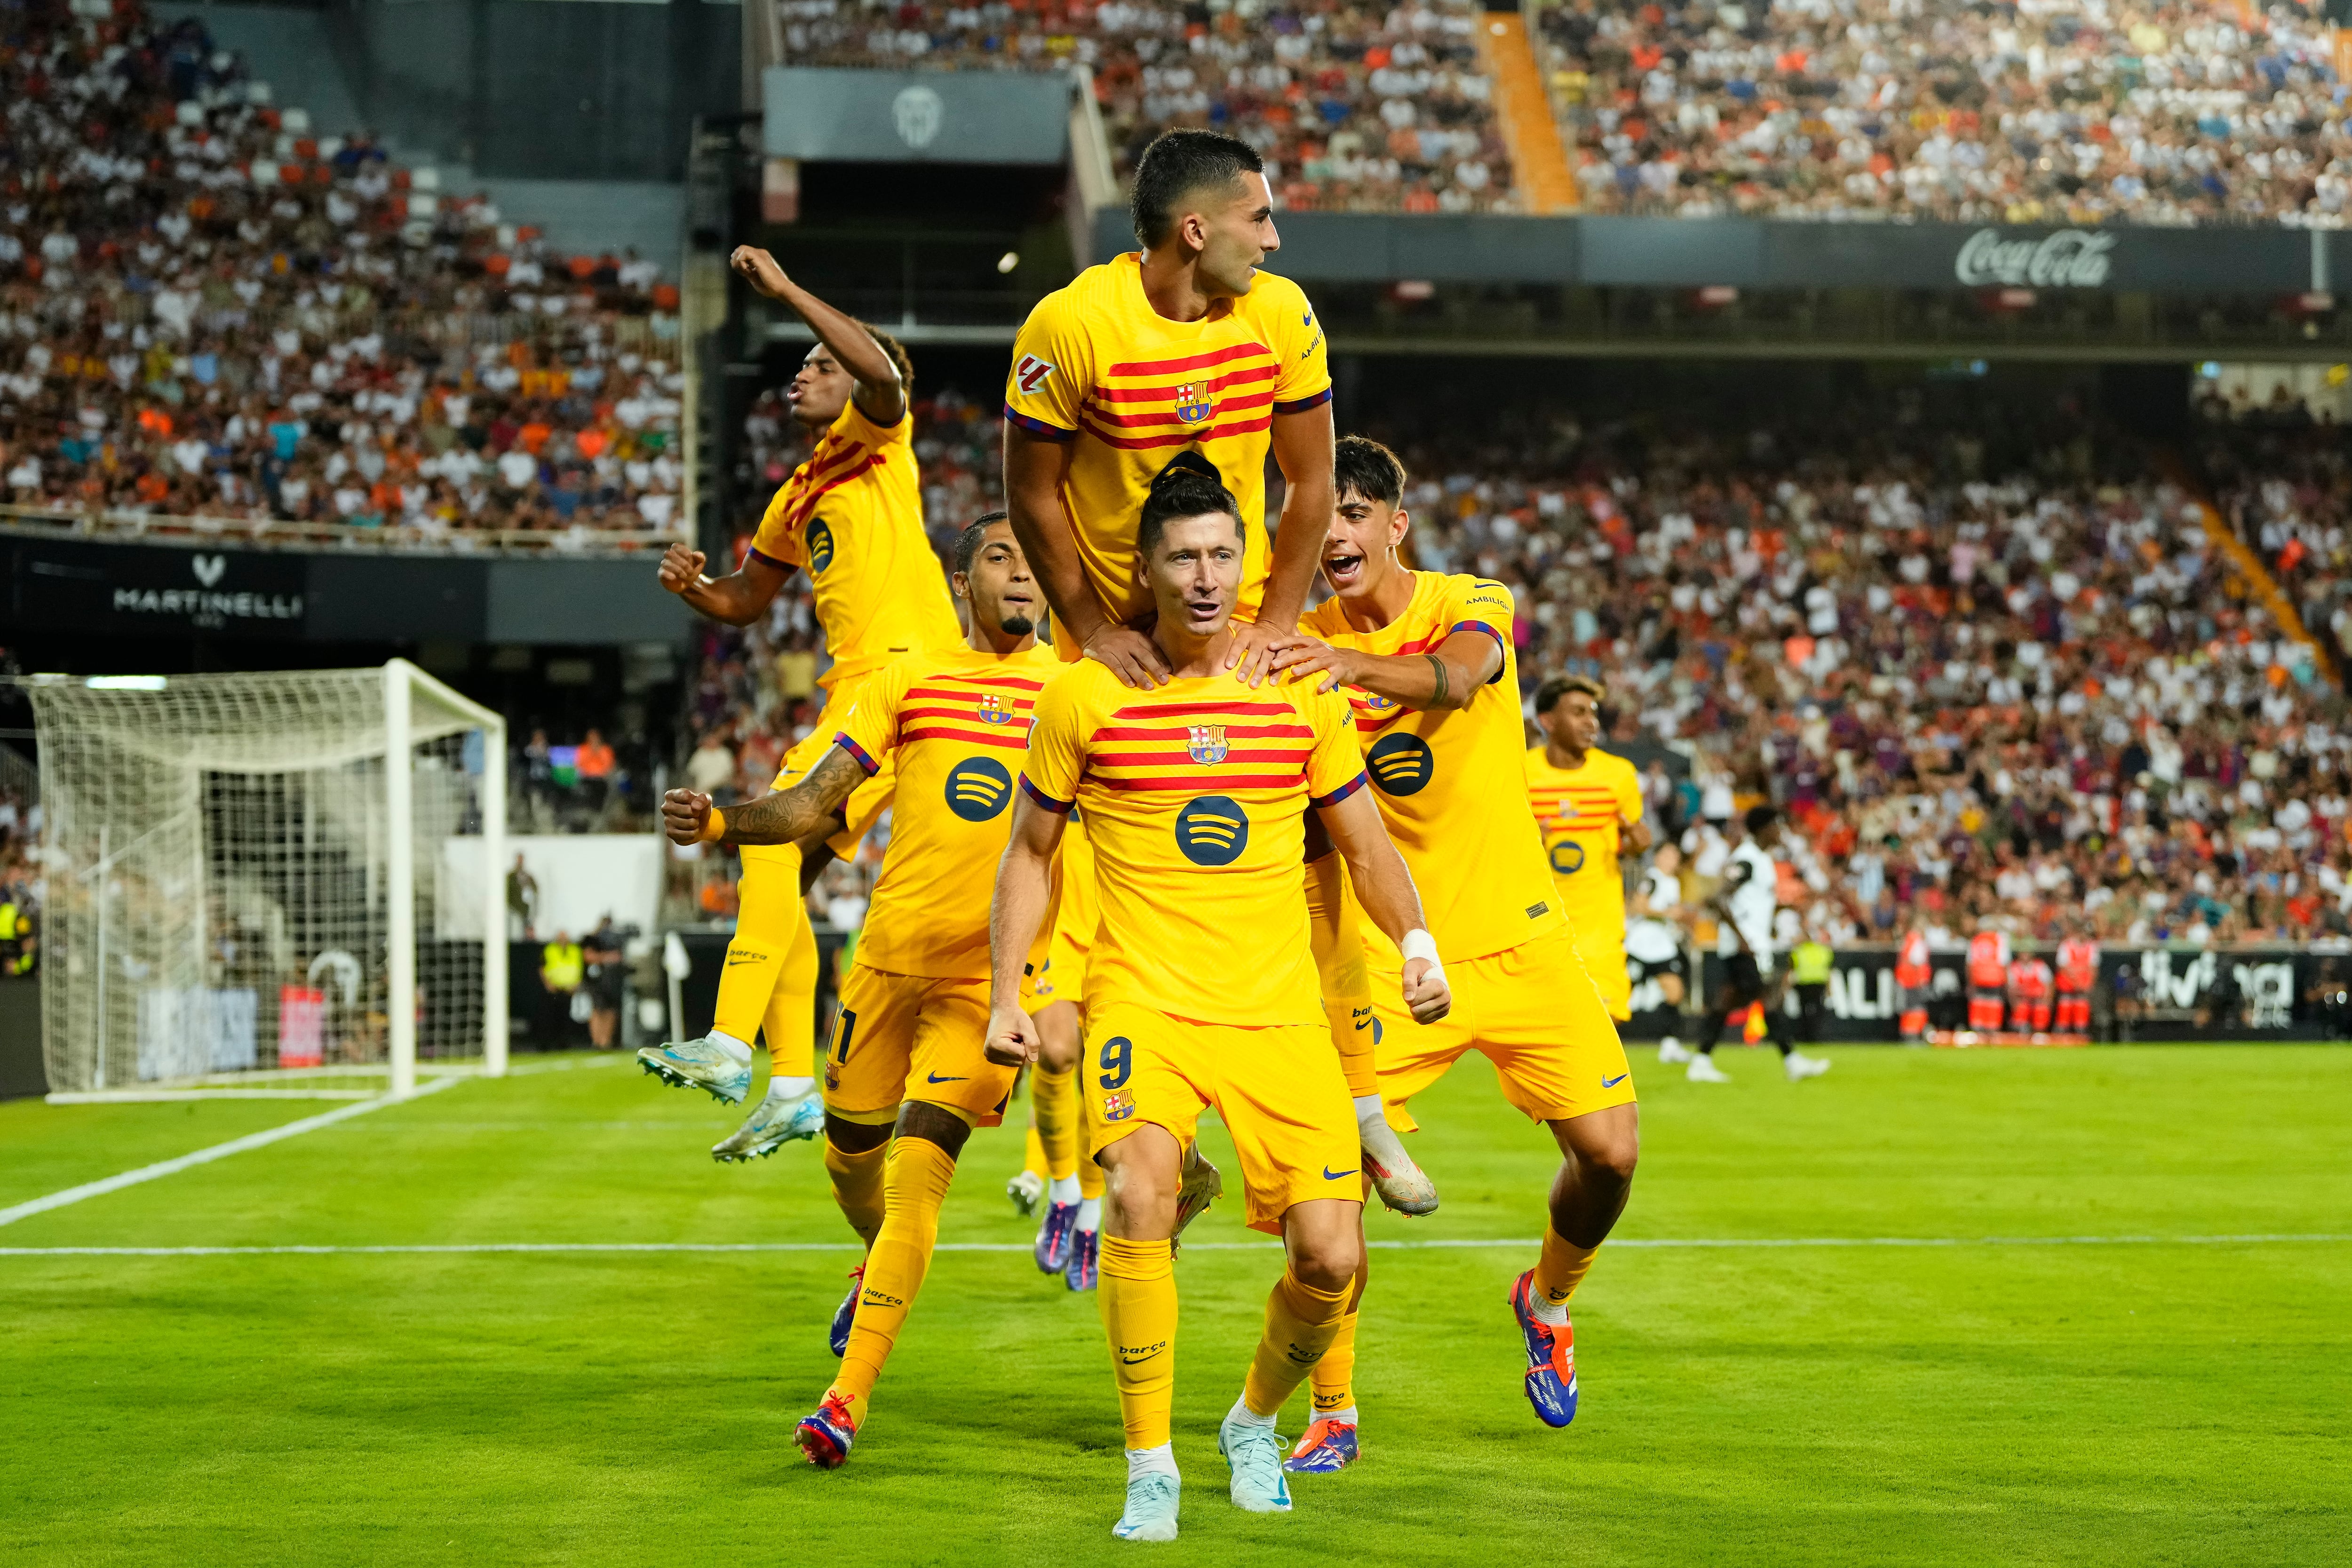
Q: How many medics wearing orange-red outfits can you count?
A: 4